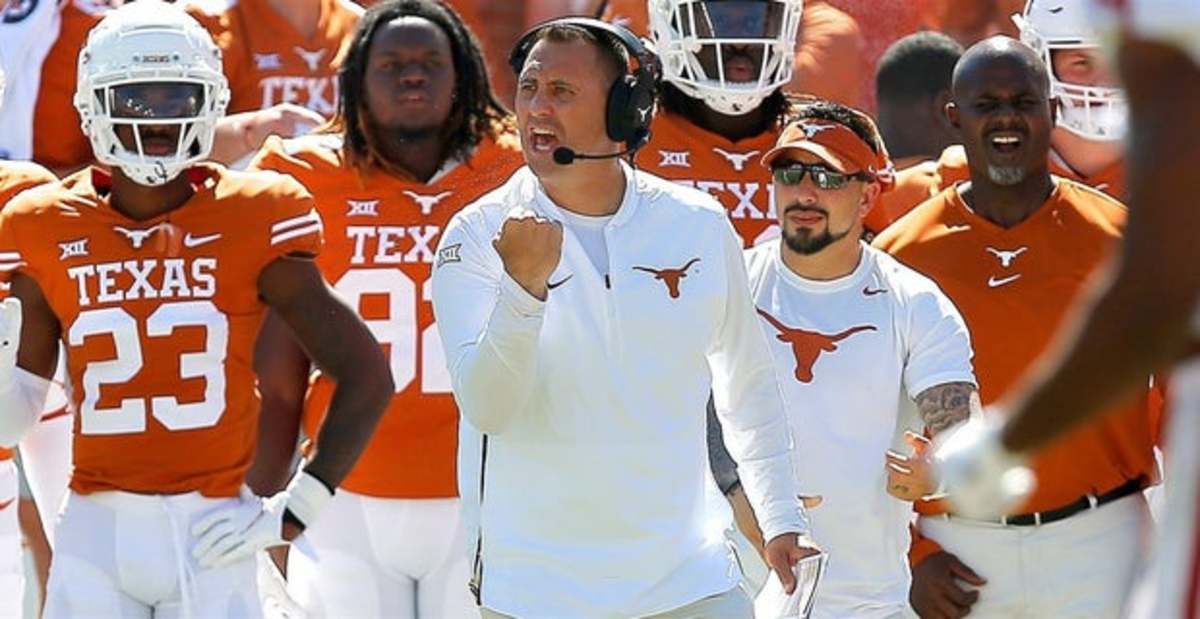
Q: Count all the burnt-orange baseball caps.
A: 1